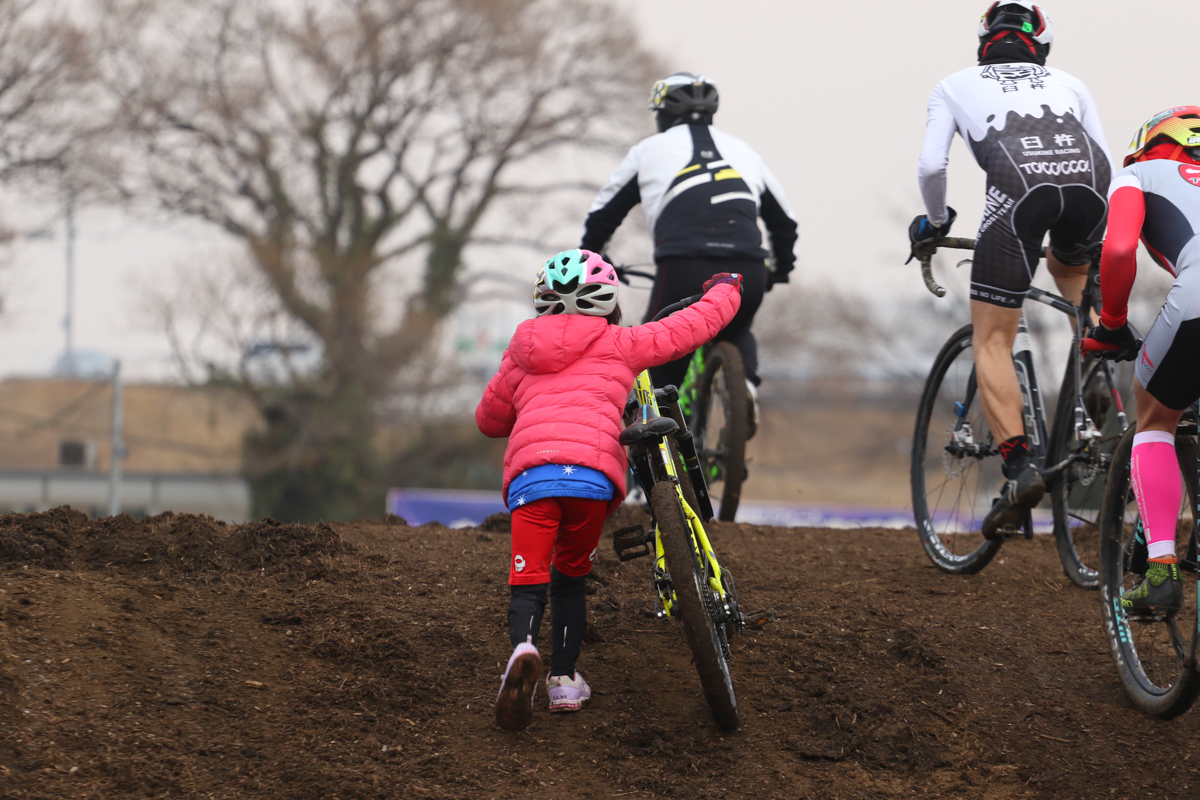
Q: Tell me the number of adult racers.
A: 3